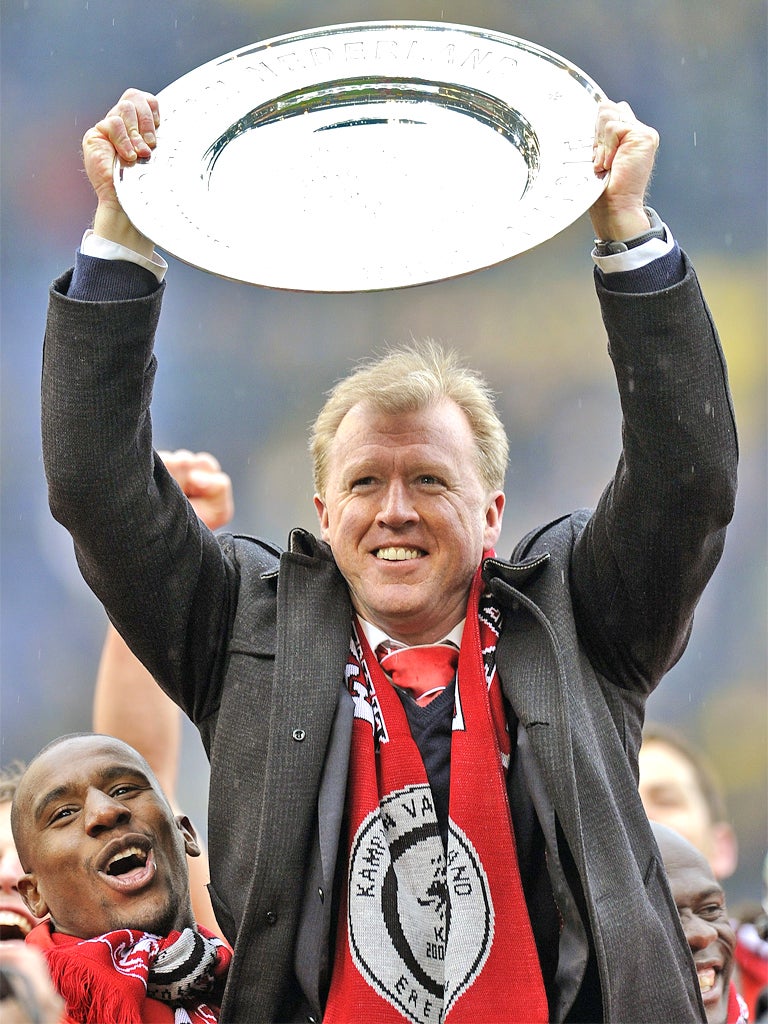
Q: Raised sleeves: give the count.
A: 2